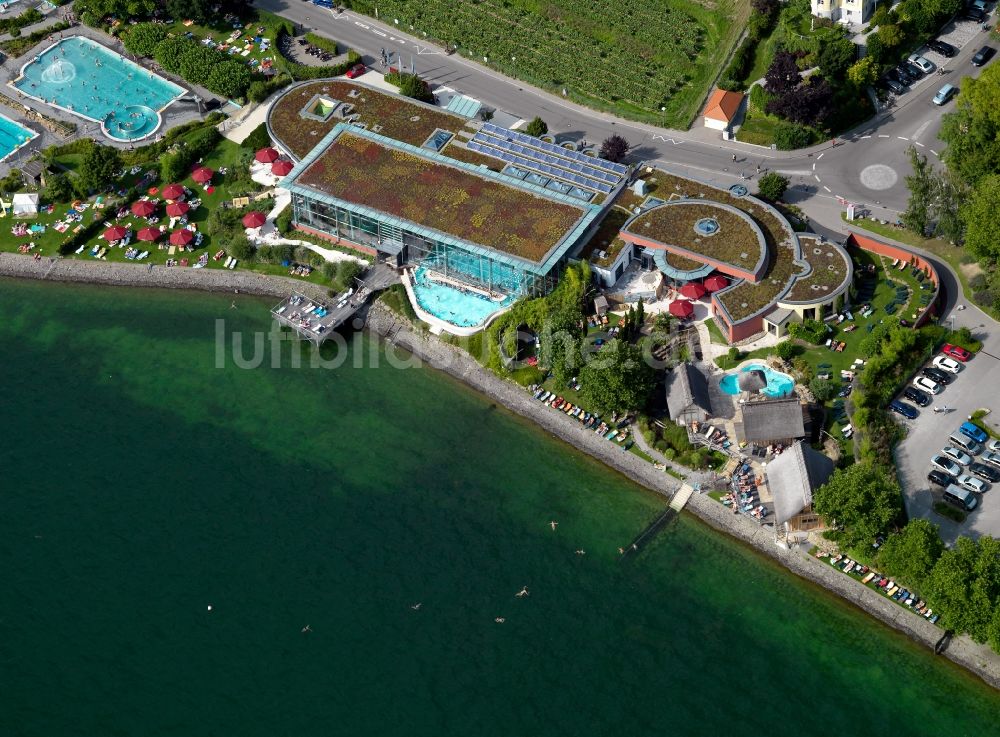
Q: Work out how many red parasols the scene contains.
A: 13